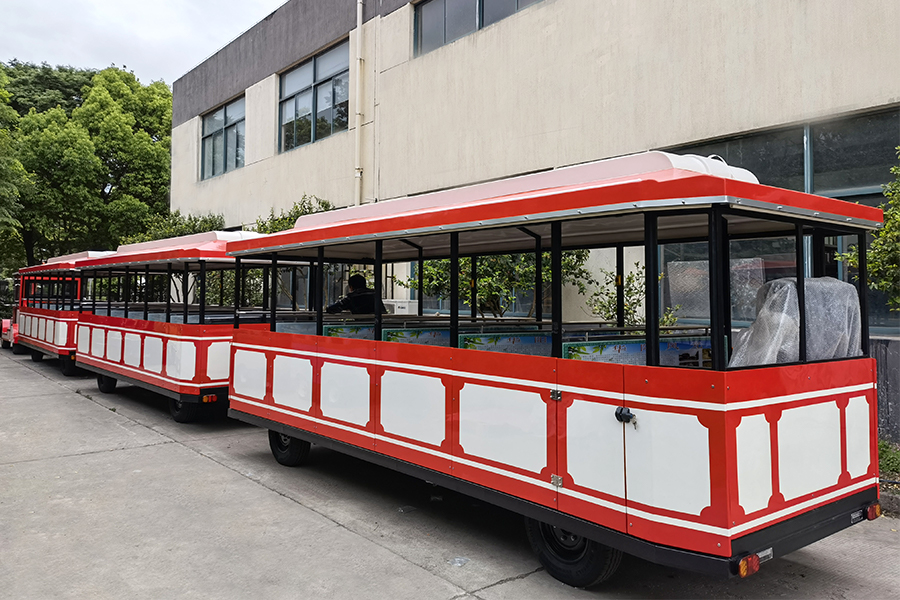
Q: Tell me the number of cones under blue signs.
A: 0